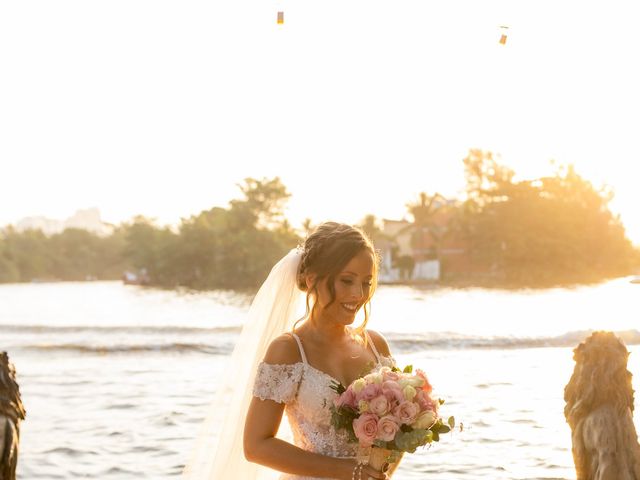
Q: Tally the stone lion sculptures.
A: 2